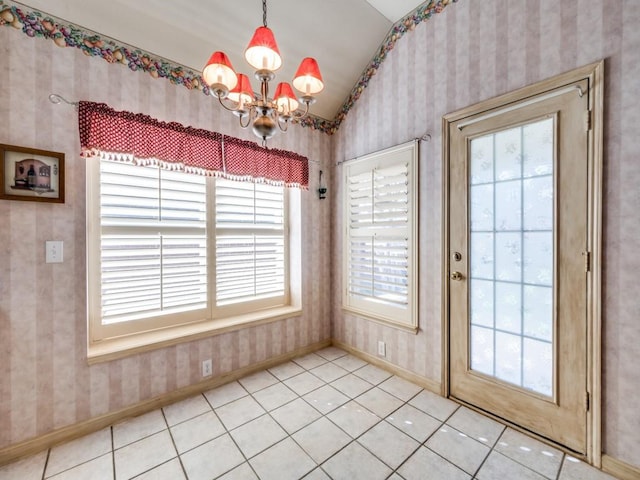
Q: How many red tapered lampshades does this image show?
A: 5